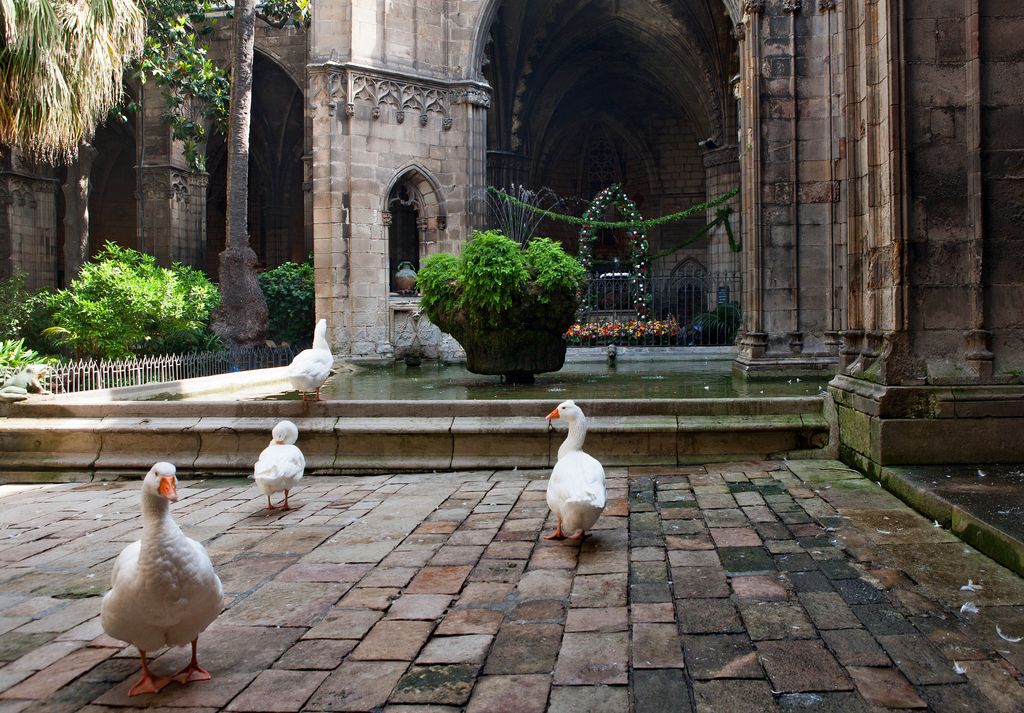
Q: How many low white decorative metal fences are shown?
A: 1